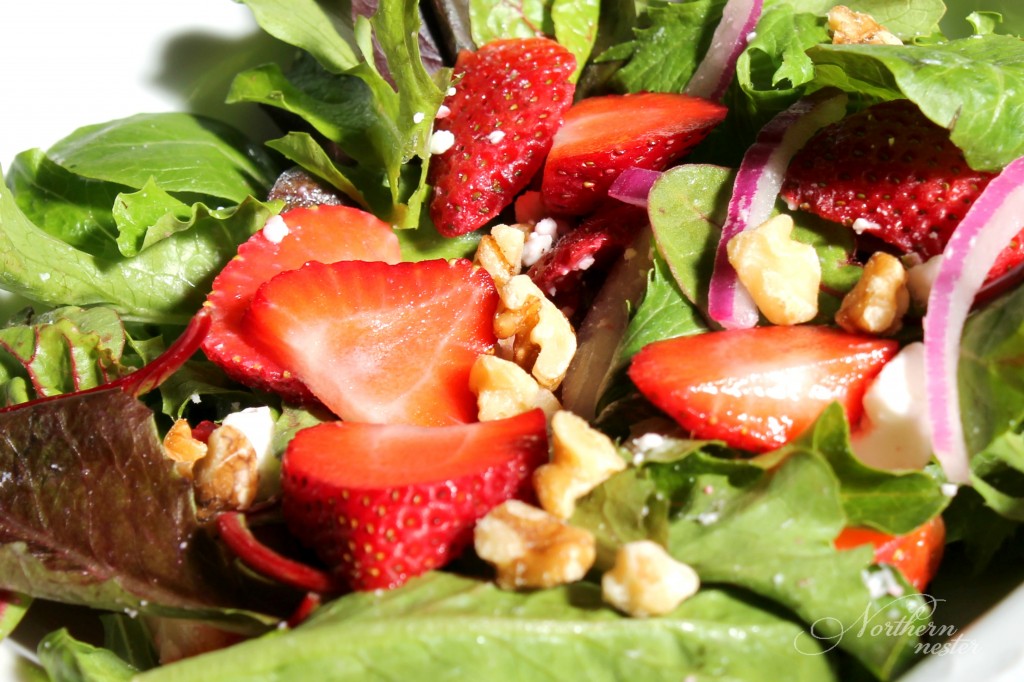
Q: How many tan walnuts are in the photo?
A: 11